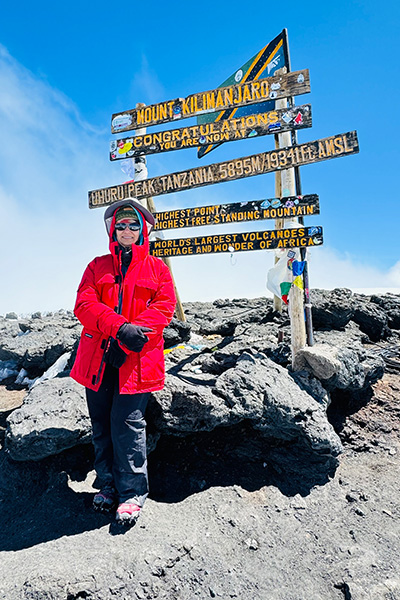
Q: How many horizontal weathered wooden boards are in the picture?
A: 5